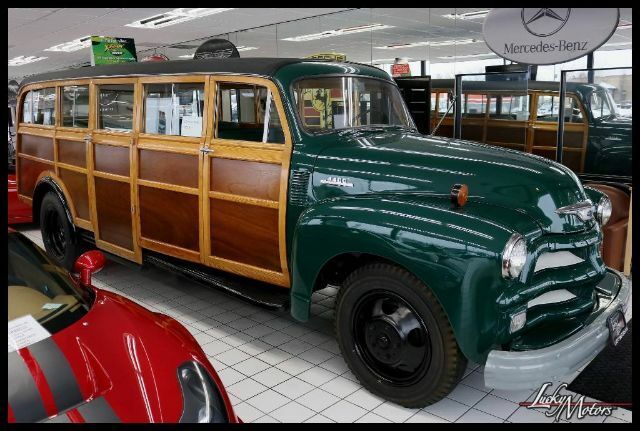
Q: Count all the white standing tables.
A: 0